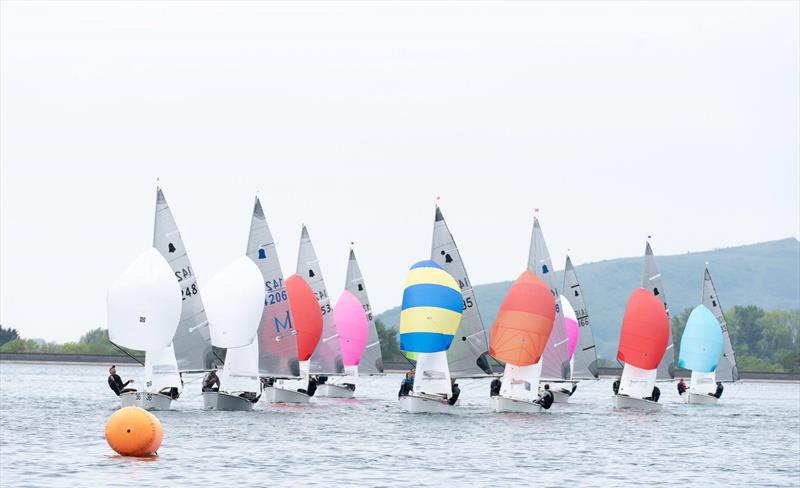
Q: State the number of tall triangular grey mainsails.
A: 9